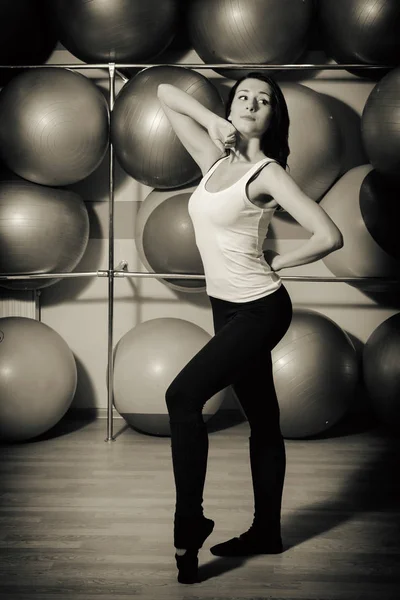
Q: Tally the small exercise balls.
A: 0